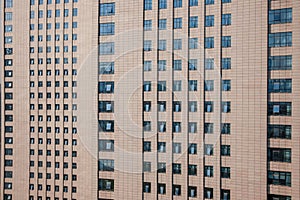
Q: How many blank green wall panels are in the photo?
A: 0